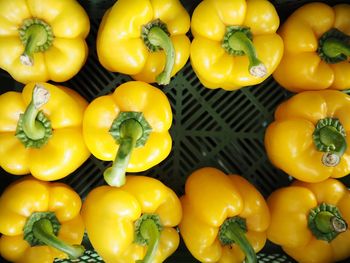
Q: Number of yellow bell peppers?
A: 11